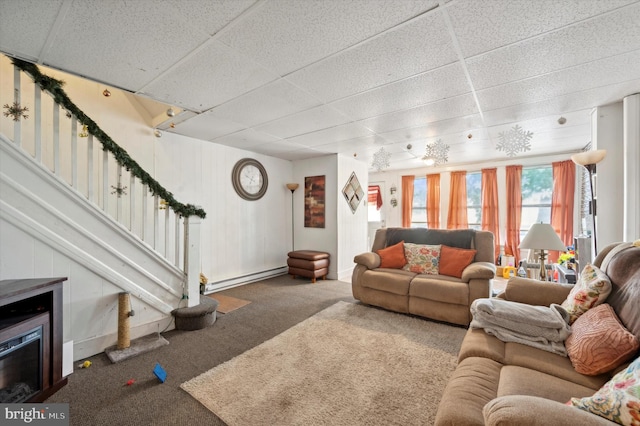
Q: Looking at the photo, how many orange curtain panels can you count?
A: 6